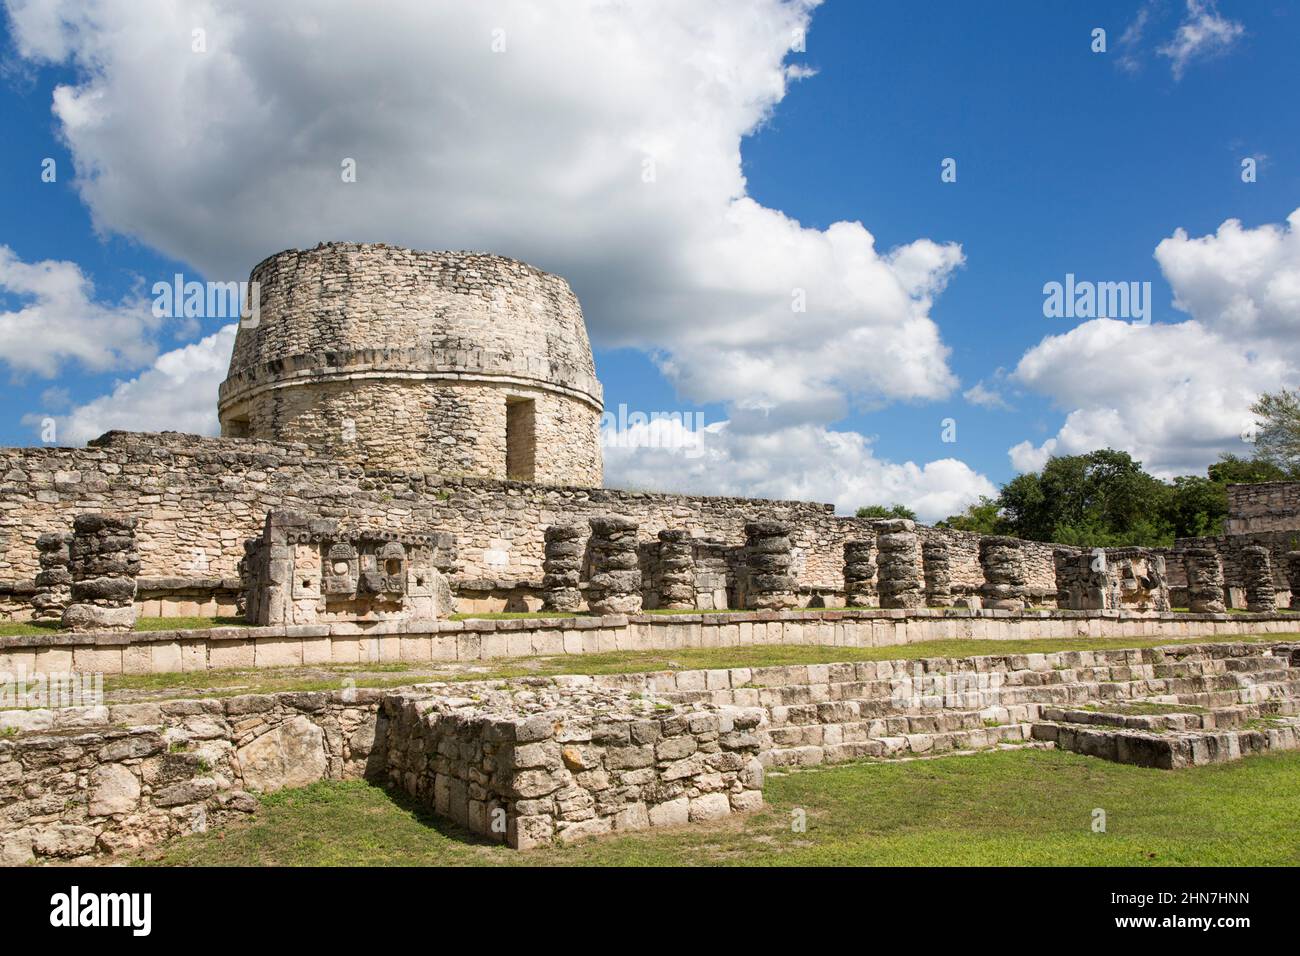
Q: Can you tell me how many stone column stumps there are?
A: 13